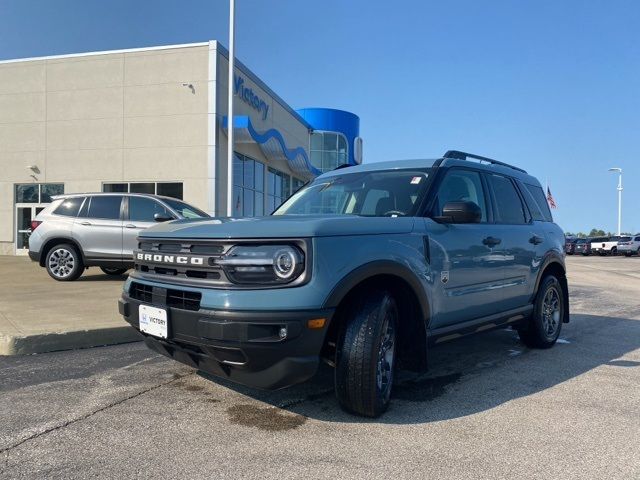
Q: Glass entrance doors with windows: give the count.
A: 1